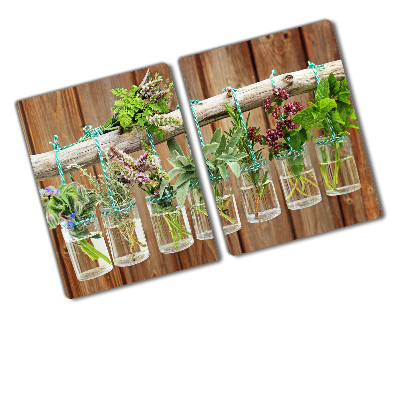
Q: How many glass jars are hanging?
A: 7